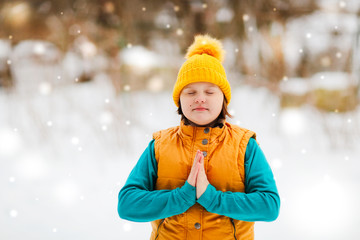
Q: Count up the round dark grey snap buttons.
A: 4